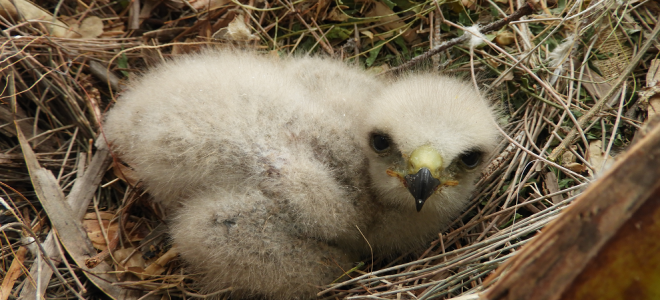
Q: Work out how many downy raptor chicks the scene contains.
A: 1